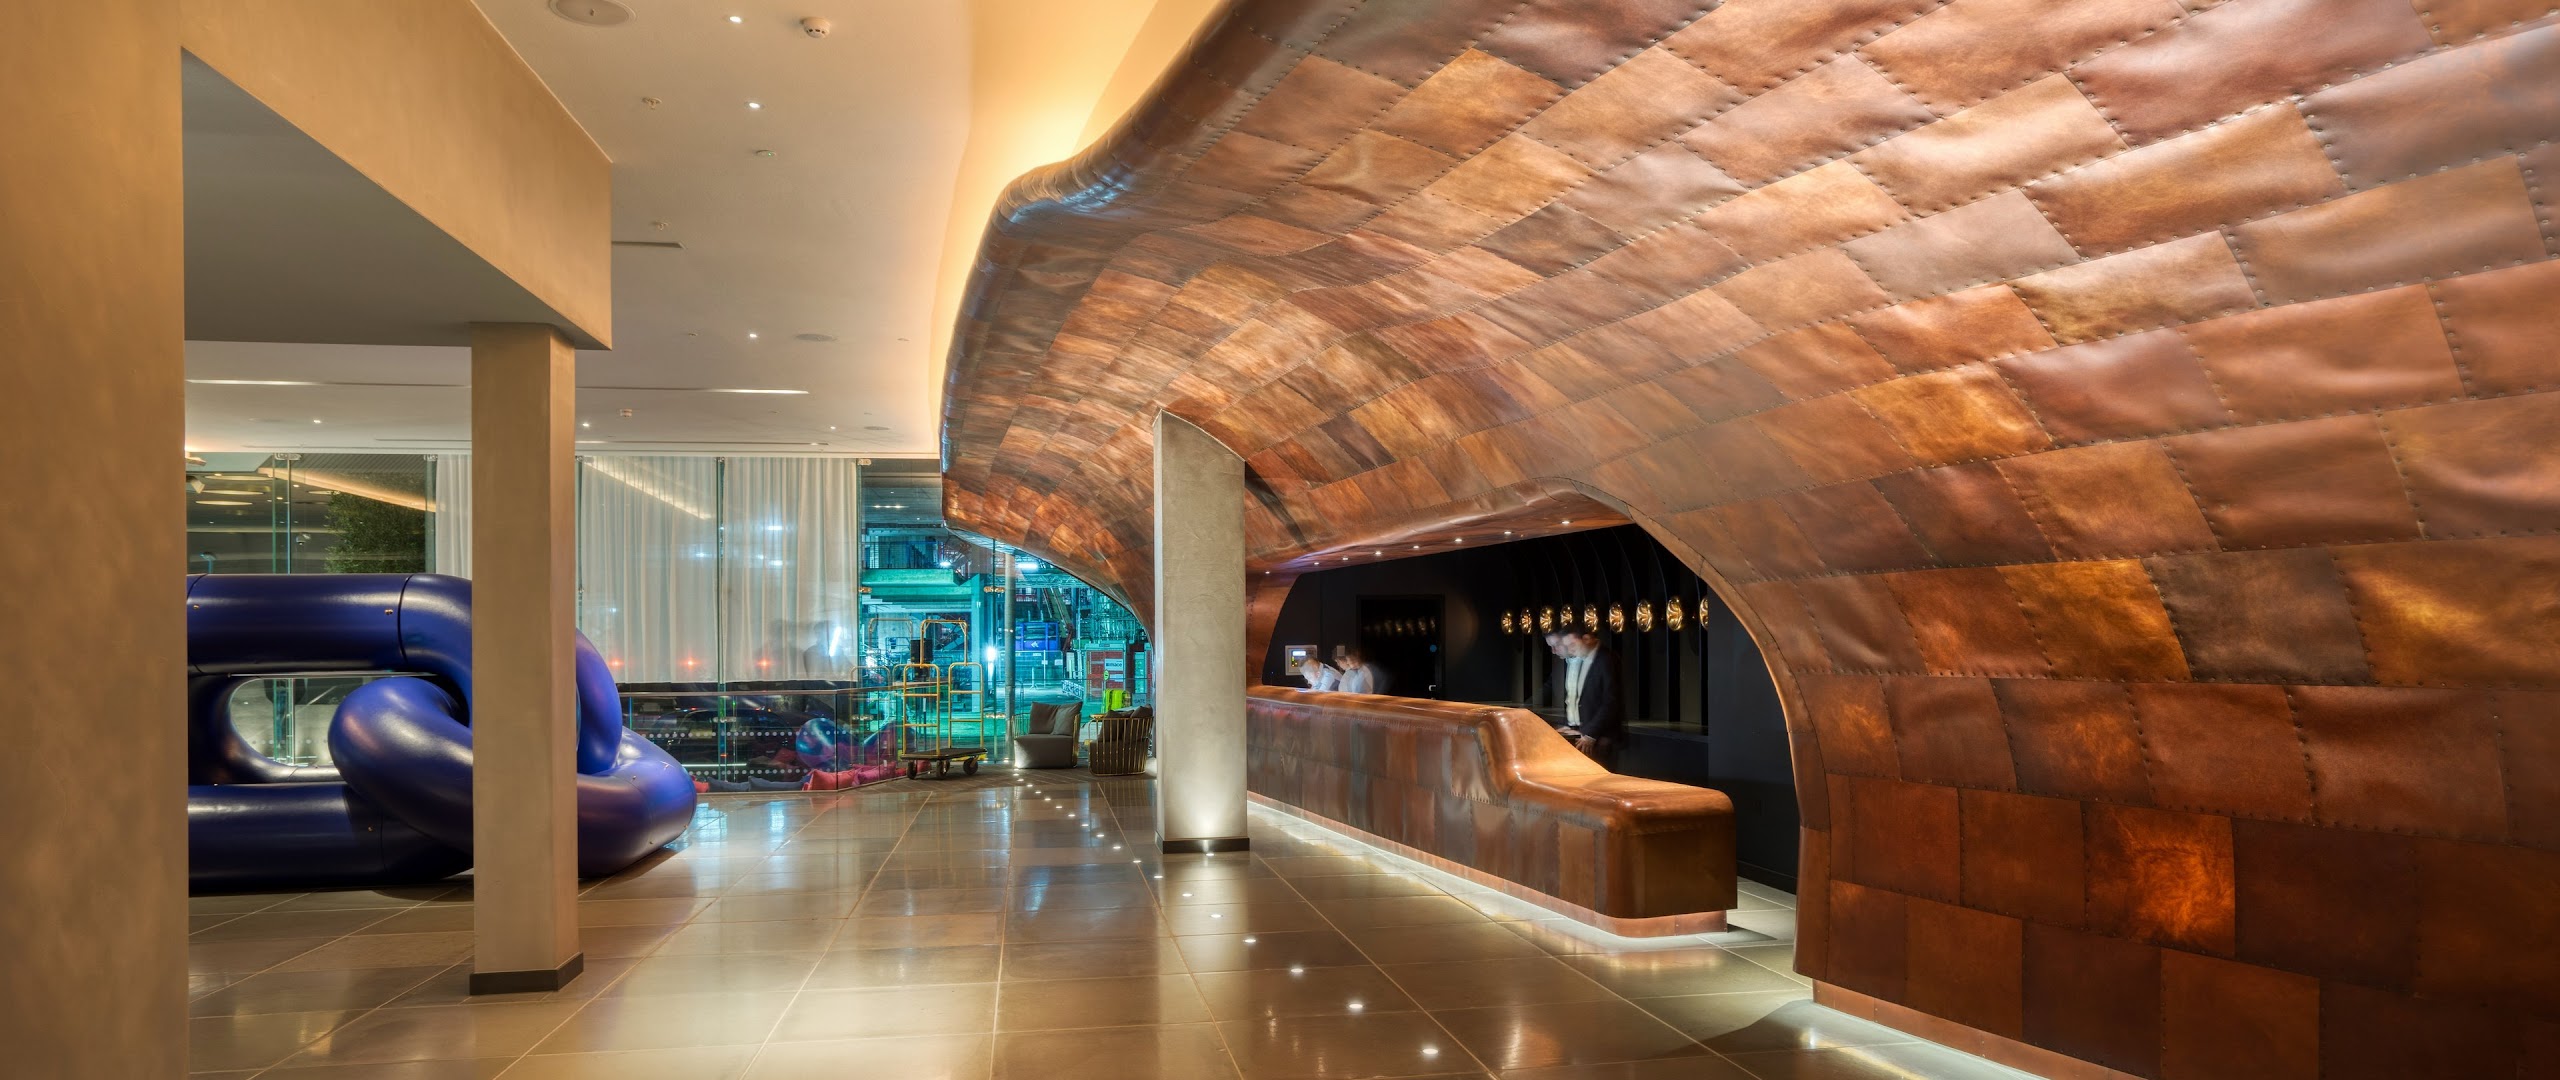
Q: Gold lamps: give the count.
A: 9